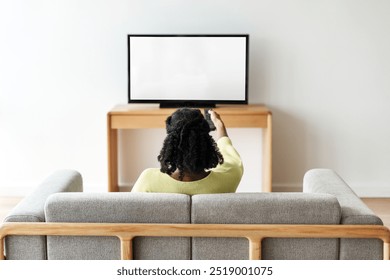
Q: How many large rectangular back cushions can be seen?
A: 2